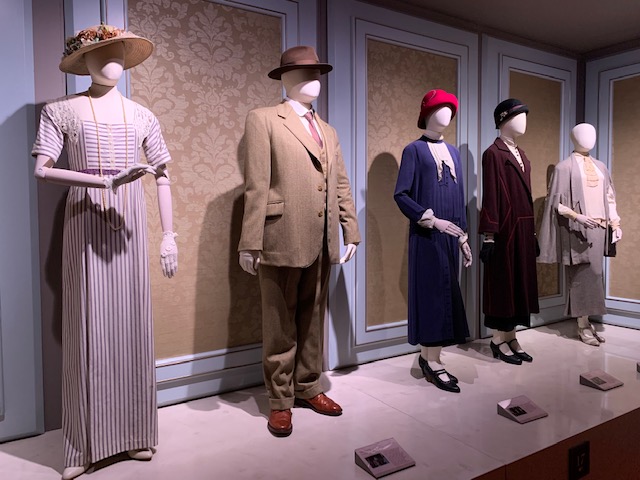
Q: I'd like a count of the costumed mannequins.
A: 5